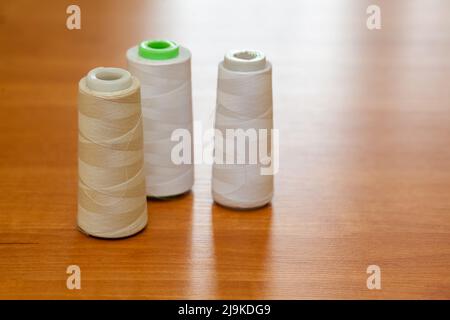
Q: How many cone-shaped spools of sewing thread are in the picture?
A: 3